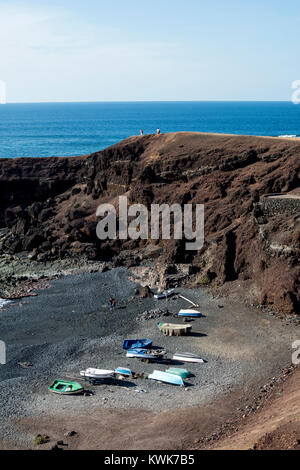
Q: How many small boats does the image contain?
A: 11